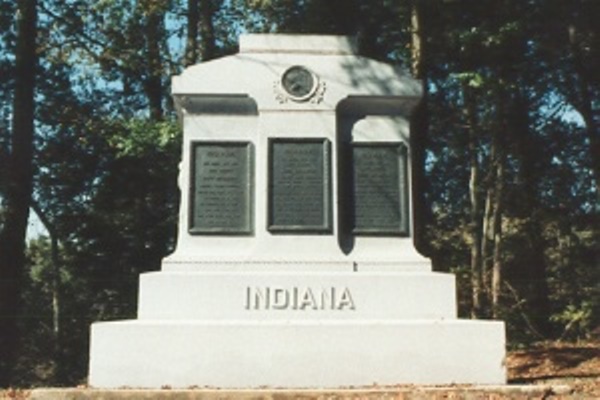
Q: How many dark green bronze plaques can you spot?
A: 3